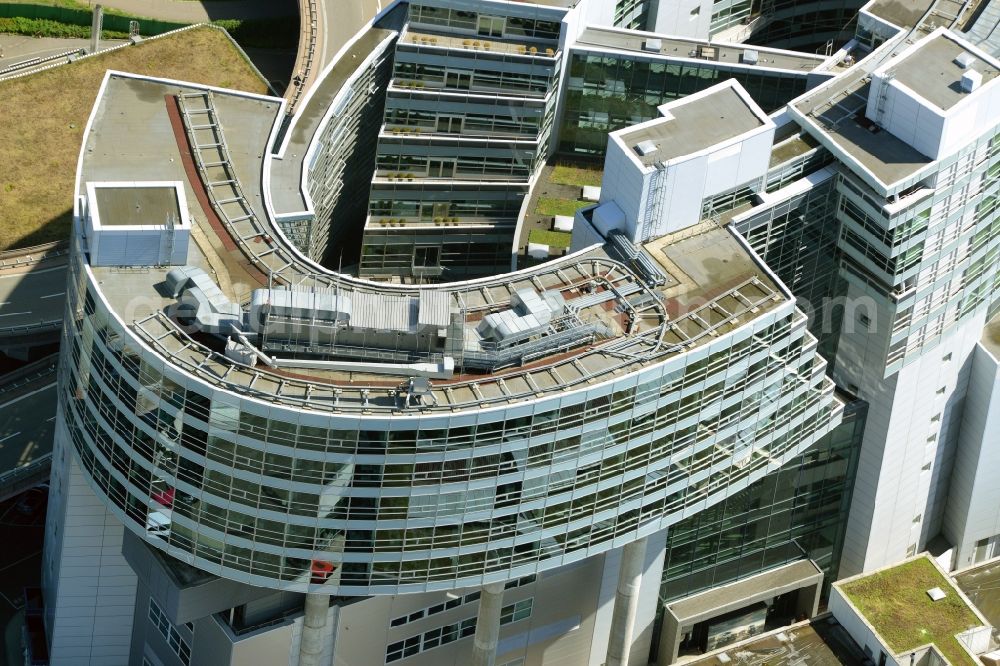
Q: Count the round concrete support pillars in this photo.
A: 3